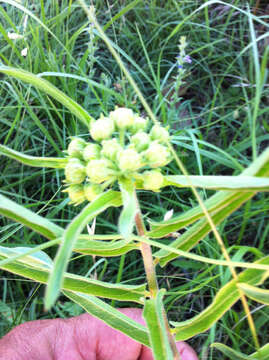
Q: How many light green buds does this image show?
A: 15